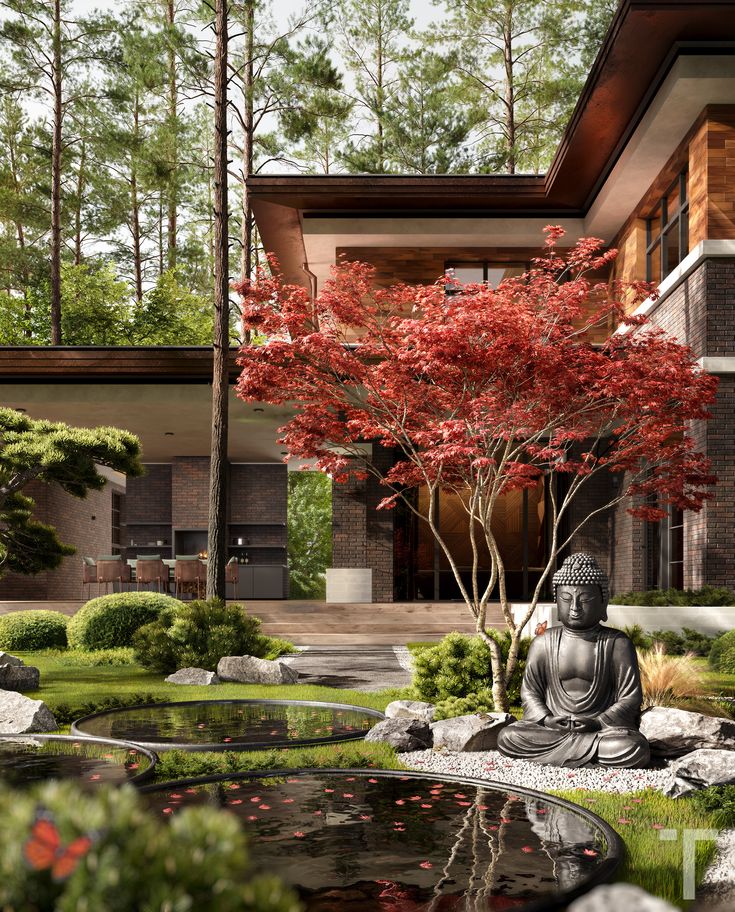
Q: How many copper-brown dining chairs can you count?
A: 5